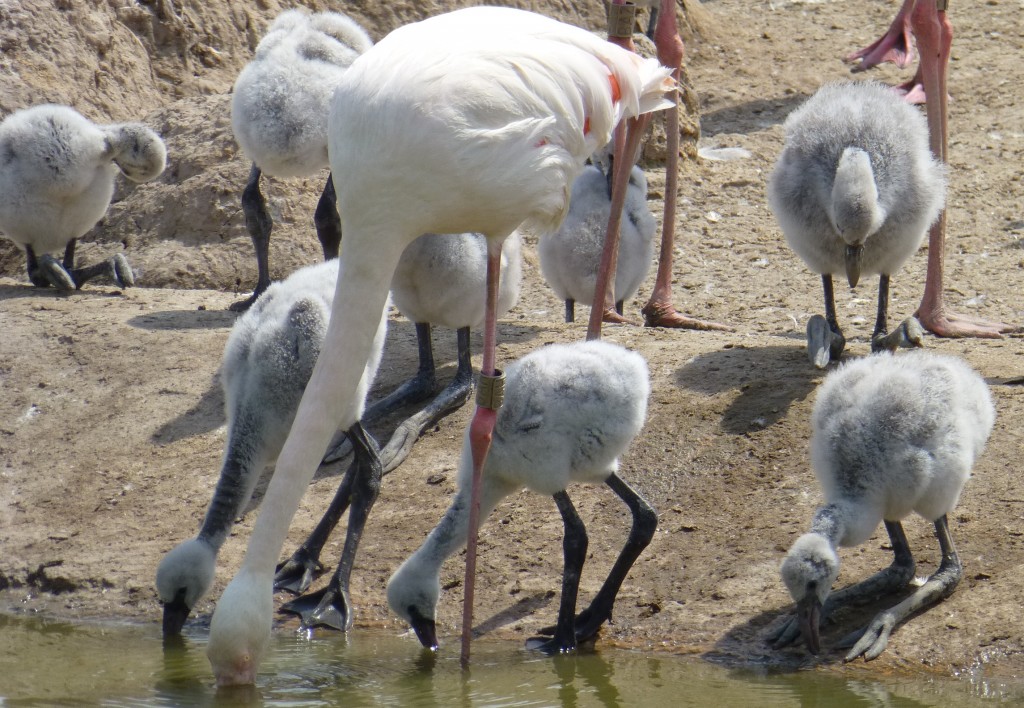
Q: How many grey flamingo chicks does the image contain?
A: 8